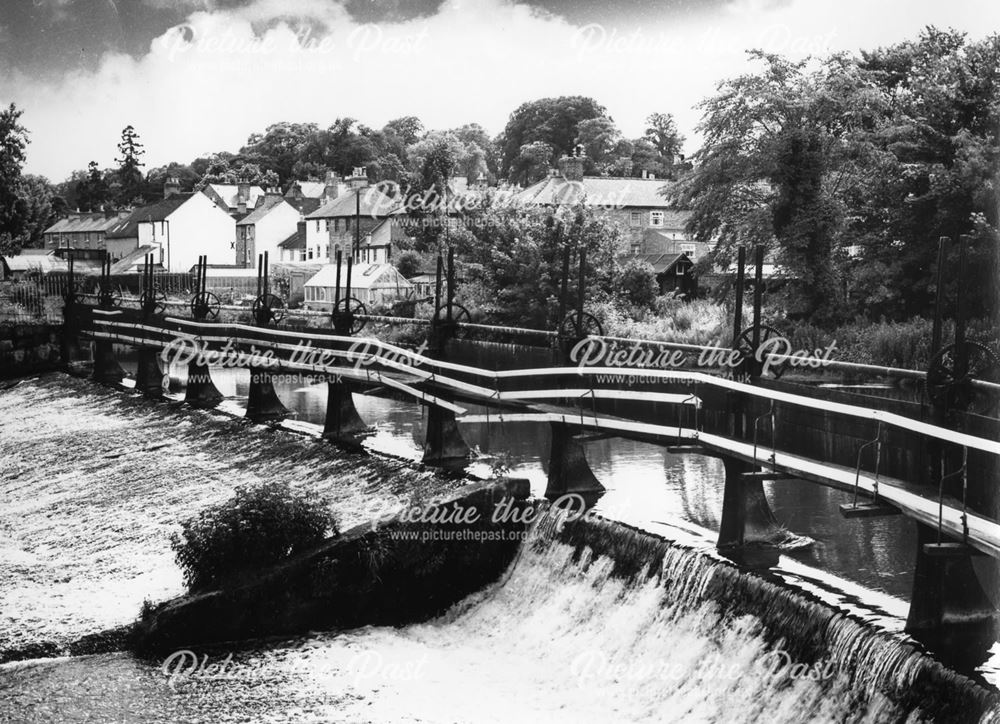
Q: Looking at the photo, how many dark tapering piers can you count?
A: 9